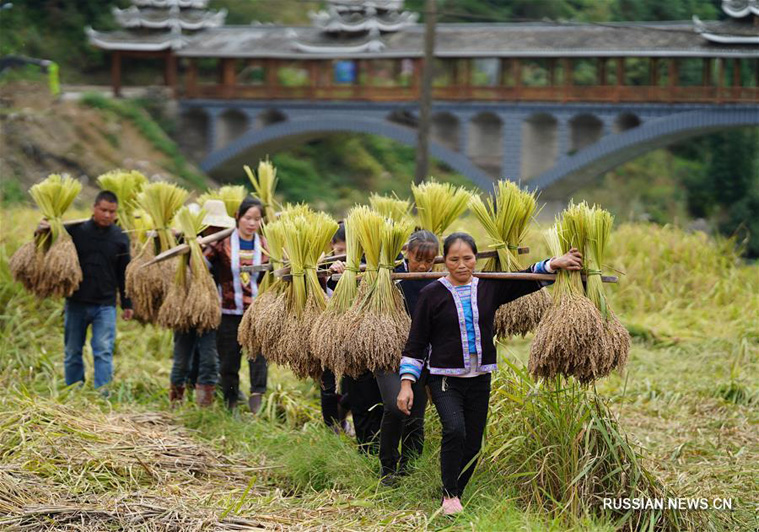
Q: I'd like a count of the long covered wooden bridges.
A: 1